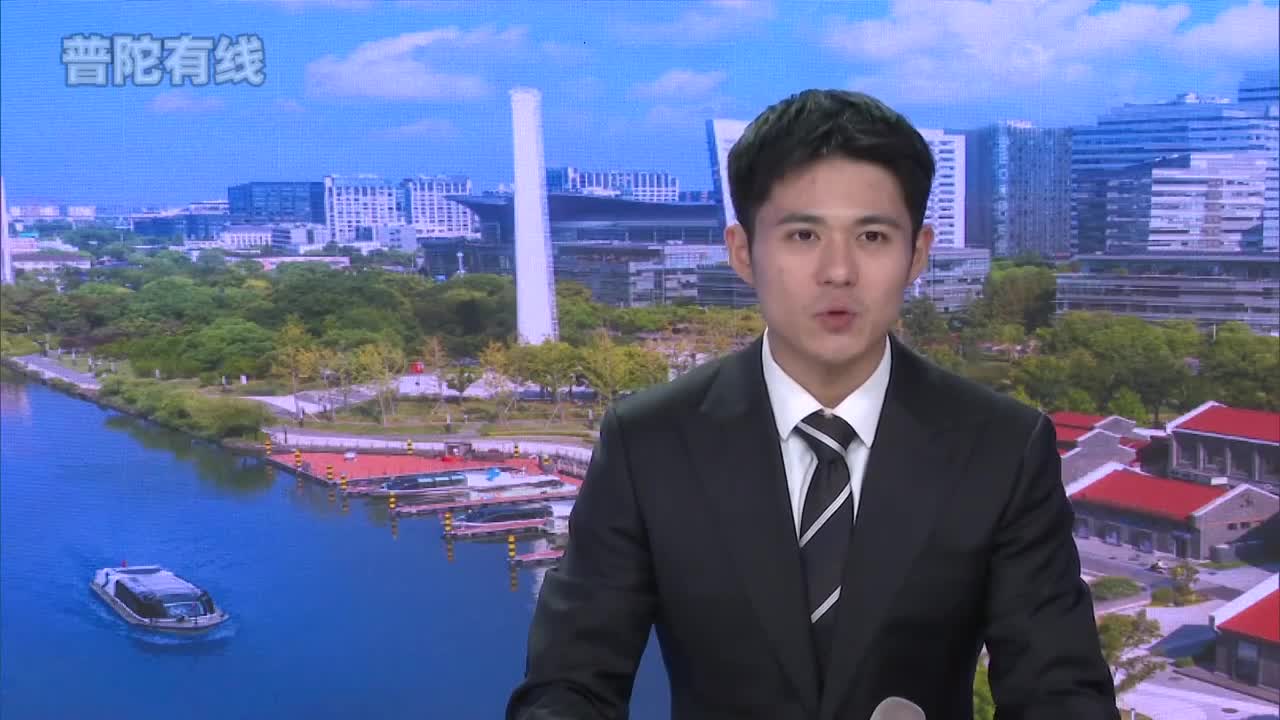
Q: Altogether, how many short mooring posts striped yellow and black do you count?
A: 10